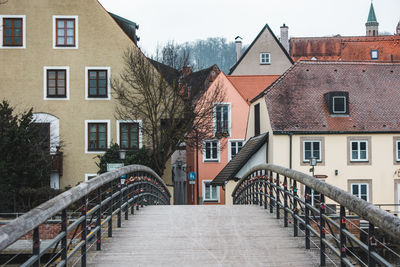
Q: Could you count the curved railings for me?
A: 2